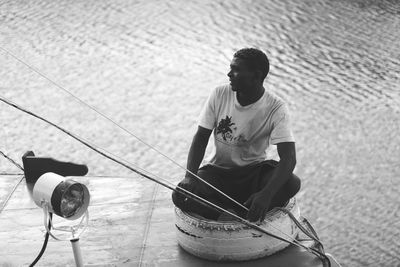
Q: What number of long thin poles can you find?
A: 2